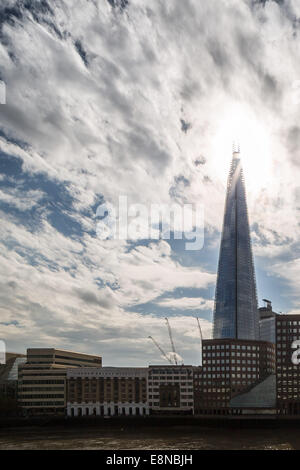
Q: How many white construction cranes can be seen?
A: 3